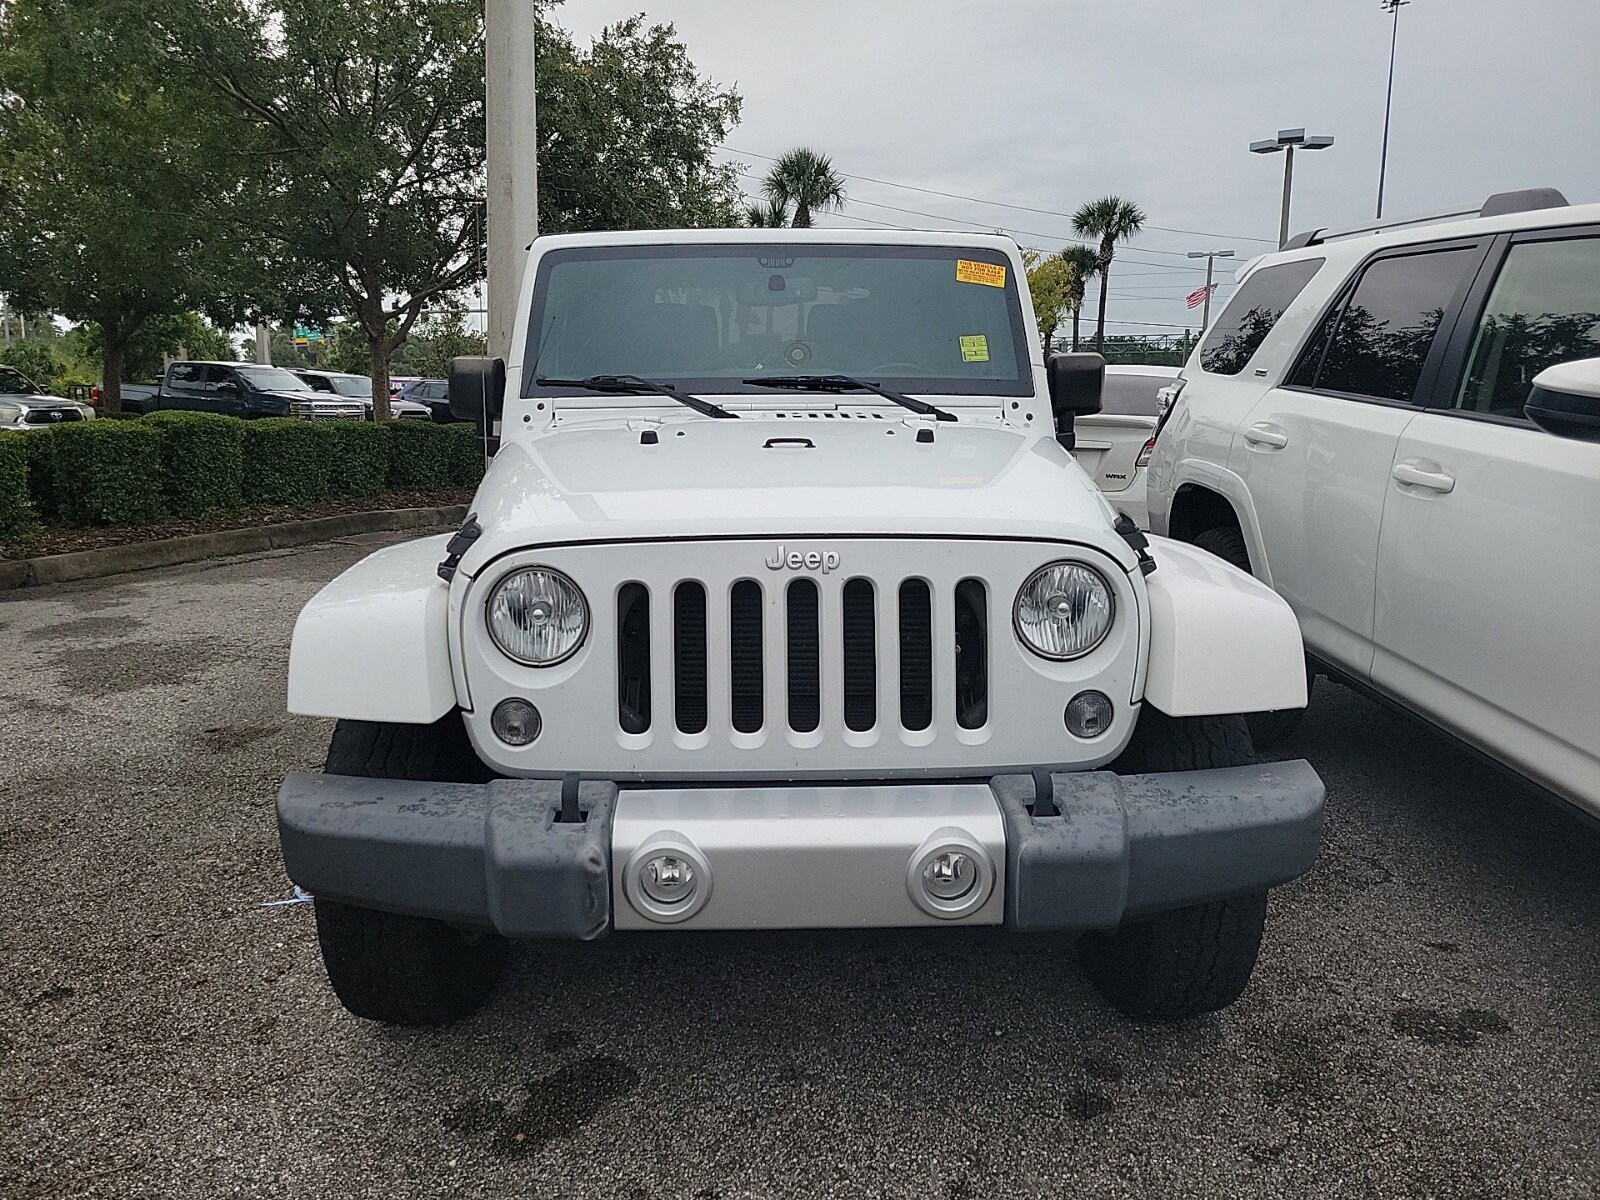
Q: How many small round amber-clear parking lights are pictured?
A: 2